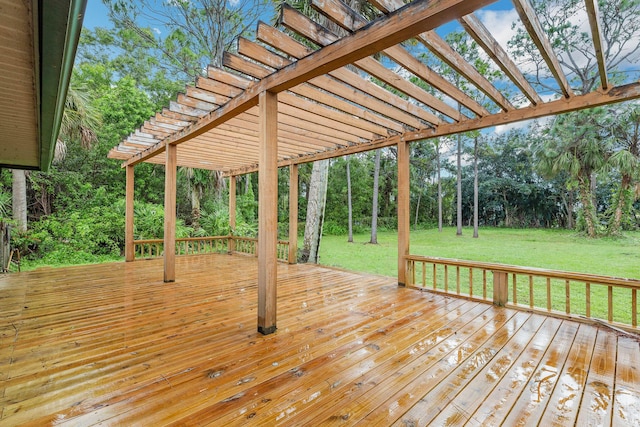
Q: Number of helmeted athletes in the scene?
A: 0